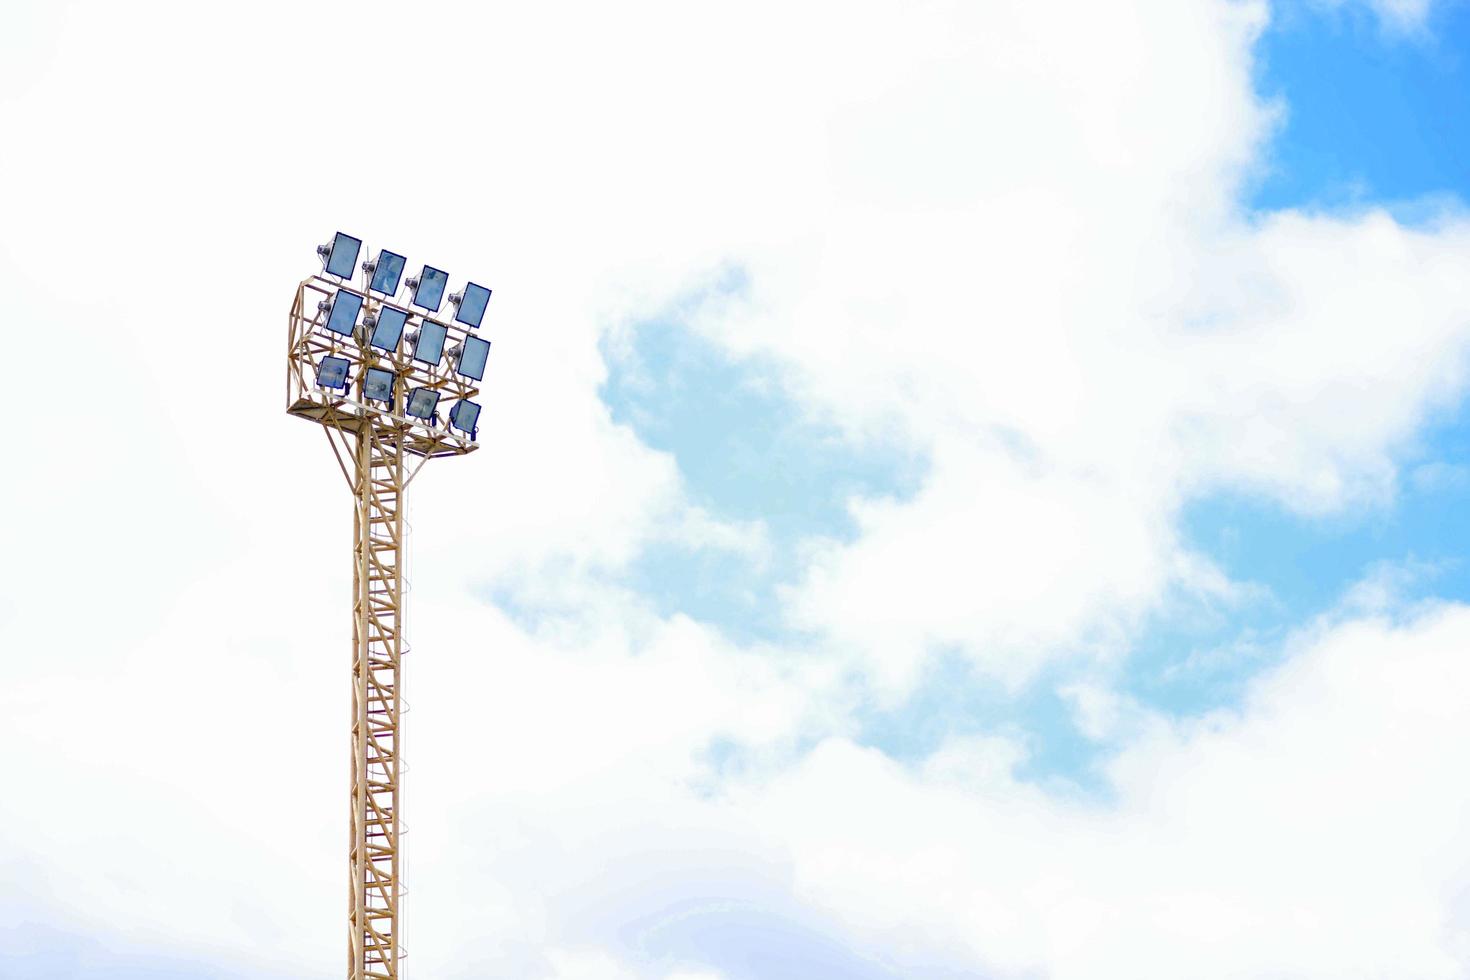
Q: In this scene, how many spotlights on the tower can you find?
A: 12